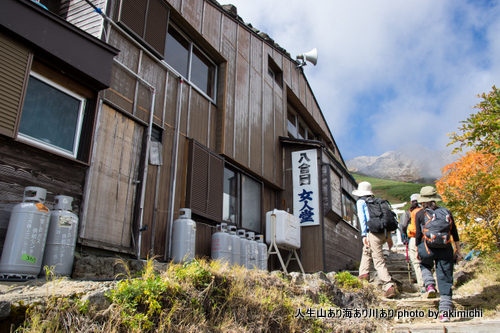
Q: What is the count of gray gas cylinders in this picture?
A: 8